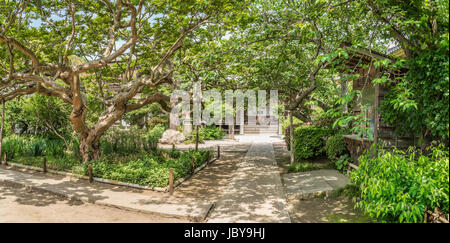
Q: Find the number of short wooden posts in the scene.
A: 7